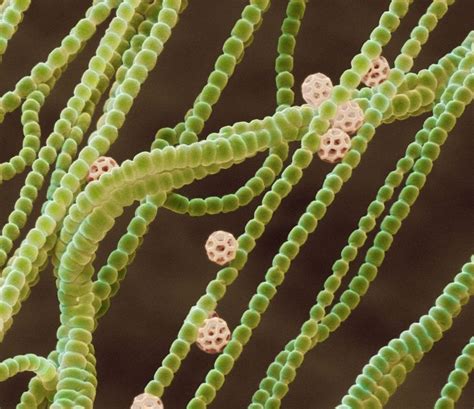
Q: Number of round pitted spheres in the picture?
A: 8